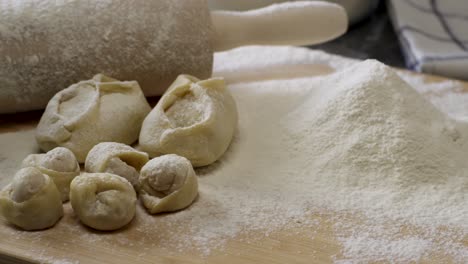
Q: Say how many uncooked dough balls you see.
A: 7